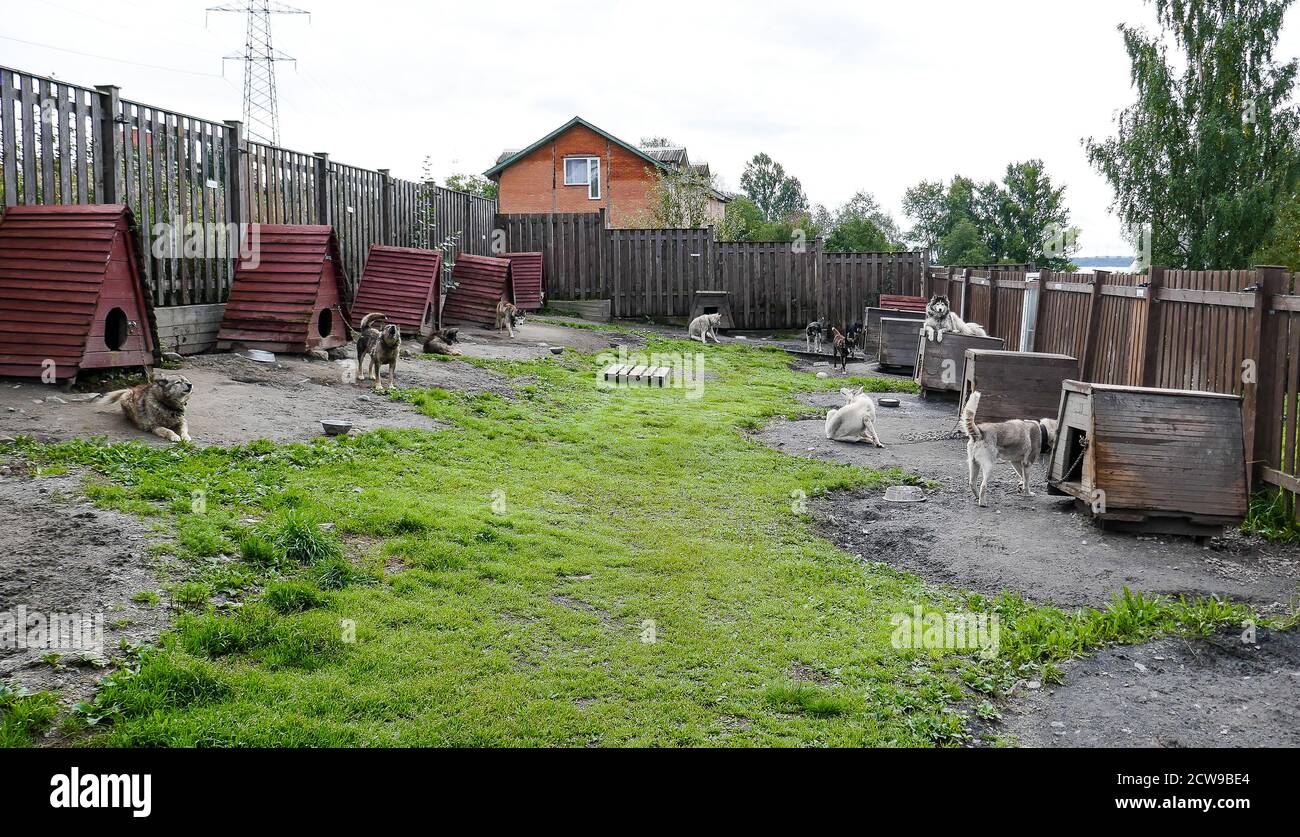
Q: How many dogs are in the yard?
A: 11